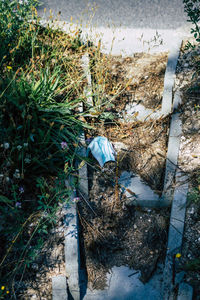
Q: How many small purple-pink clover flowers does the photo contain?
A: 4